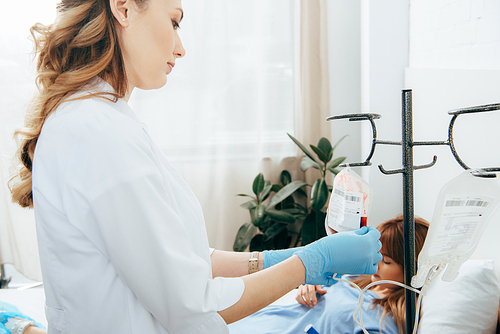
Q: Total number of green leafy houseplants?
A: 1